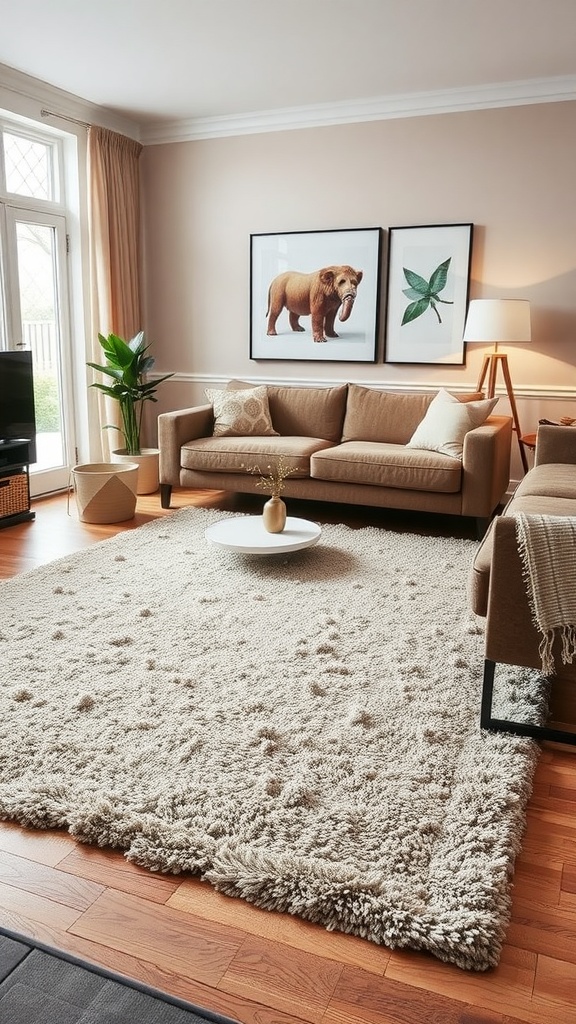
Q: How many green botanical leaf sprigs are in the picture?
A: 1